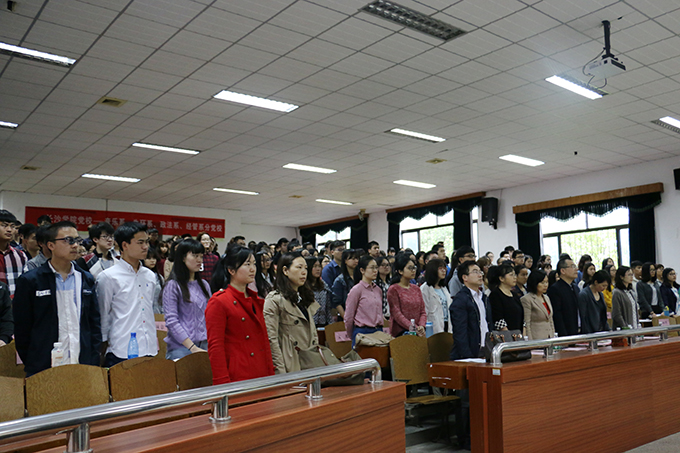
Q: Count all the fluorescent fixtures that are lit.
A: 13